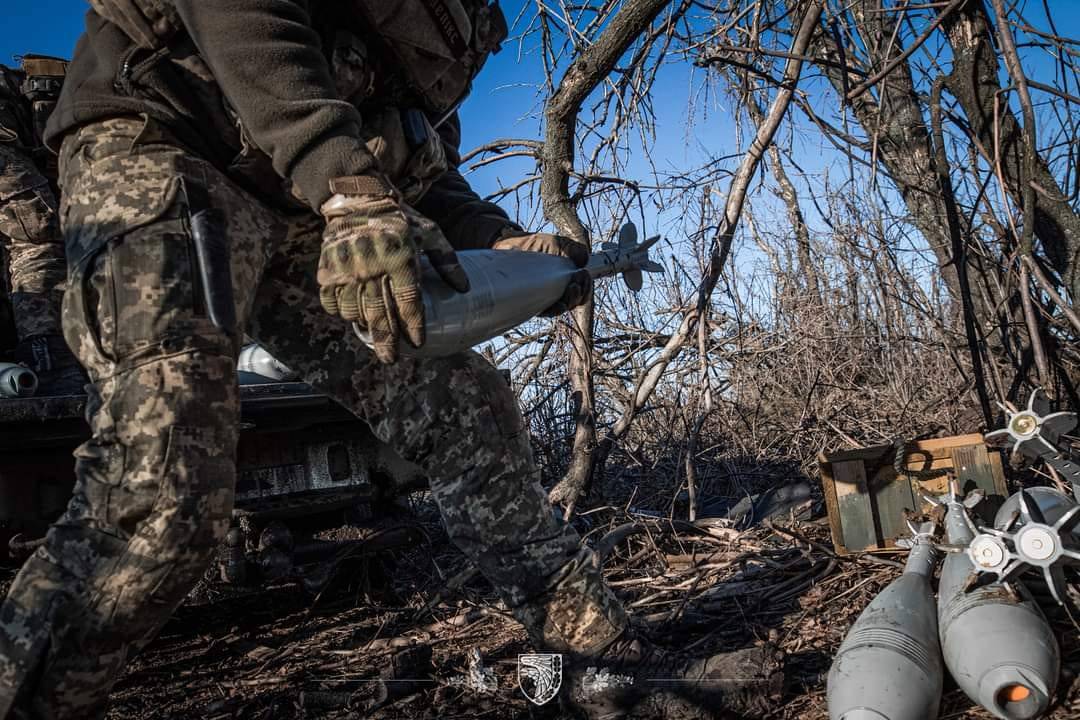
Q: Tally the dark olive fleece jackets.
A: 1